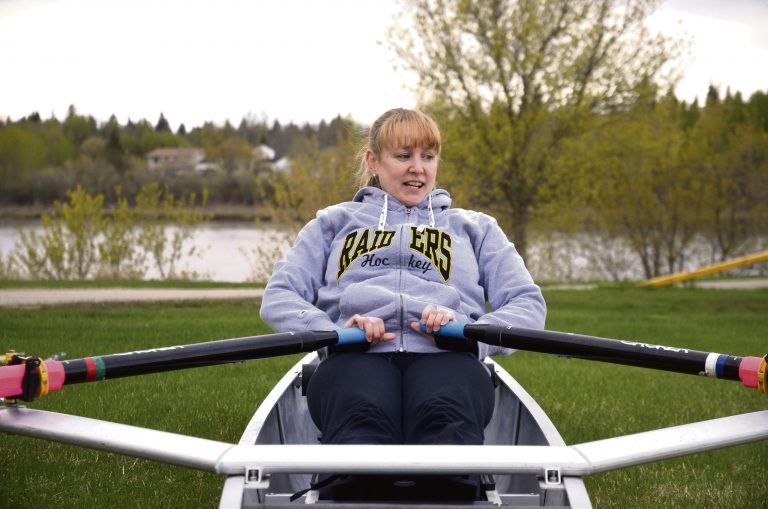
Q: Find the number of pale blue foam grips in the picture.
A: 2